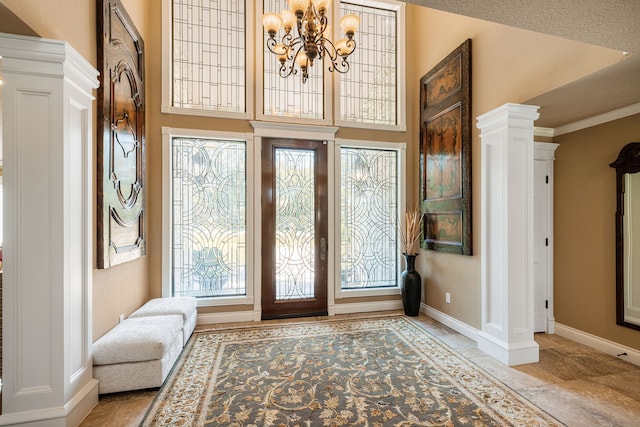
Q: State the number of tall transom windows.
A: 3